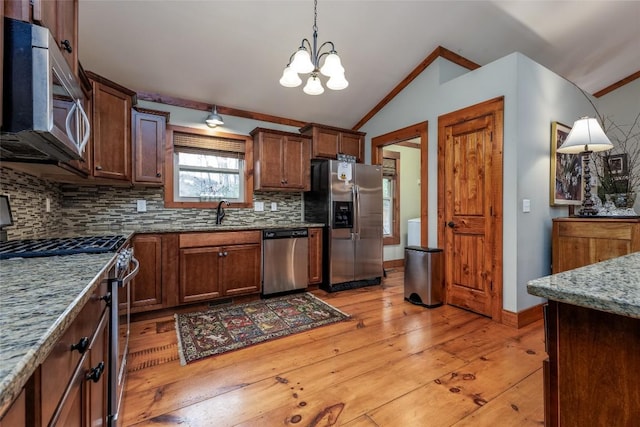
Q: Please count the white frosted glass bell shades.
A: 5